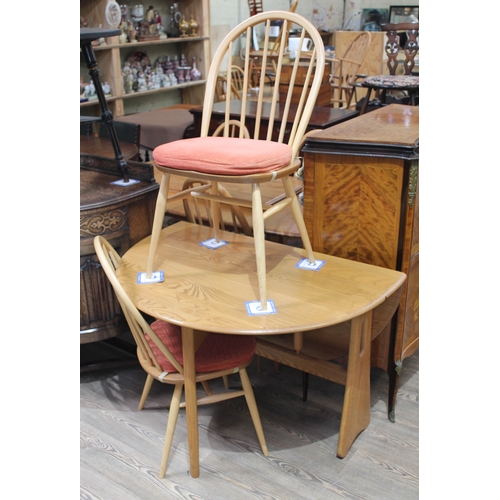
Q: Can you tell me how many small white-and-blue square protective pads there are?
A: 5